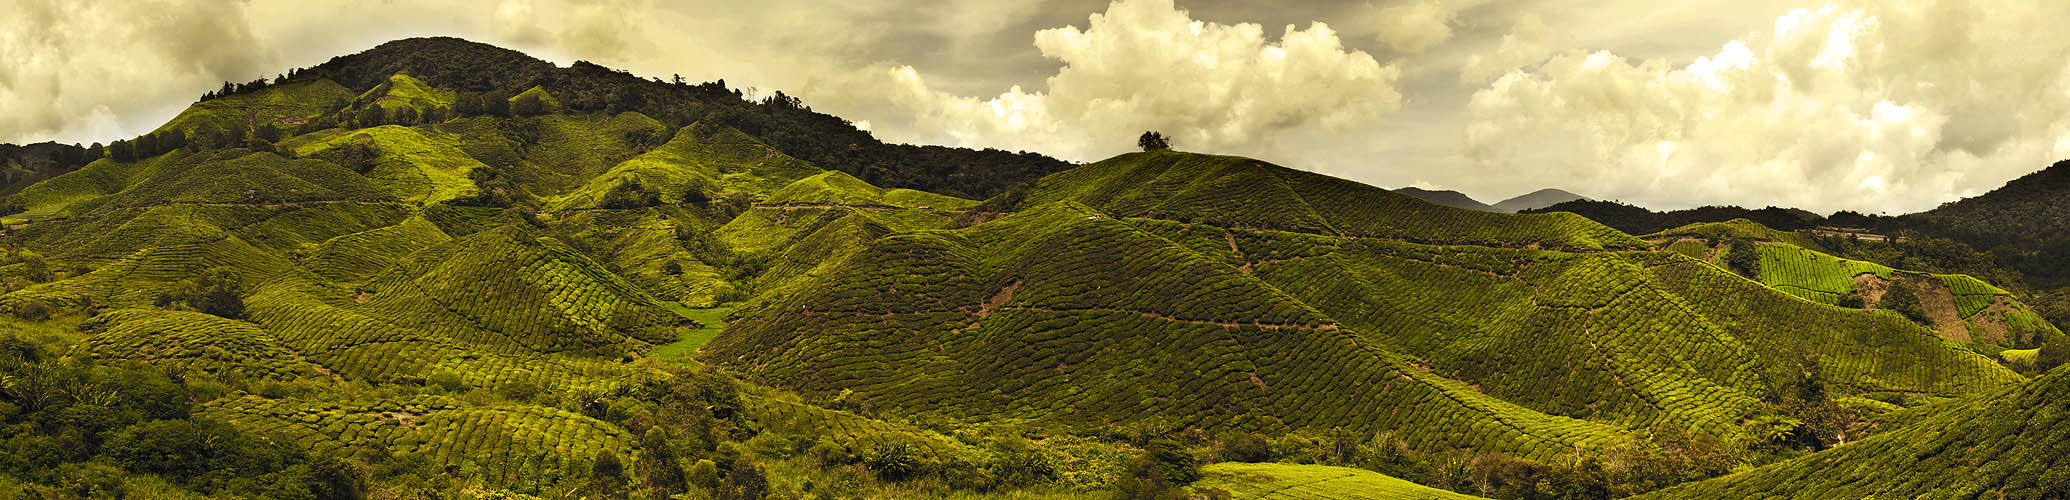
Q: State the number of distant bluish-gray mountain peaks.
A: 2